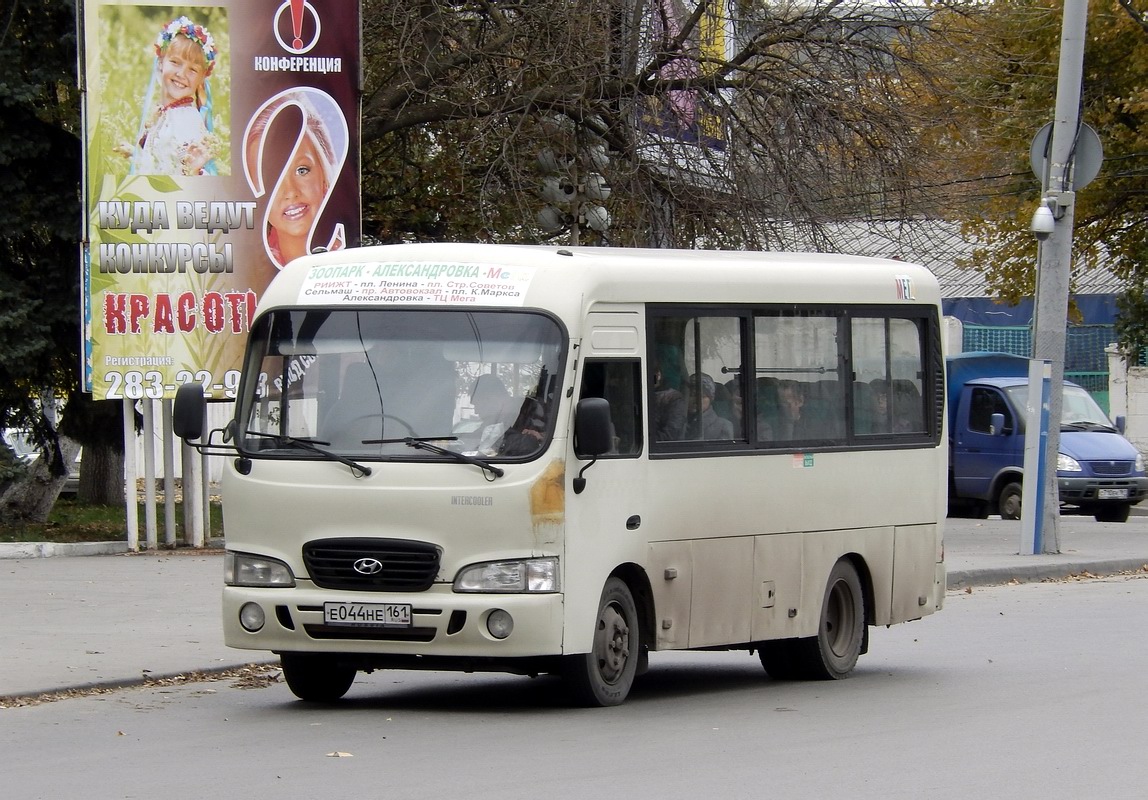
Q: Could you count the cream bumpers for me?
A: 1